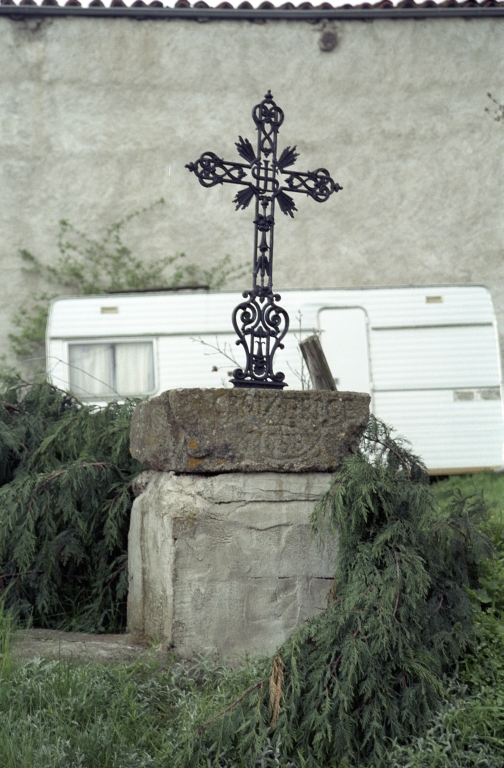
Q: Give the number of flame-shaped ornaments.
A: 4